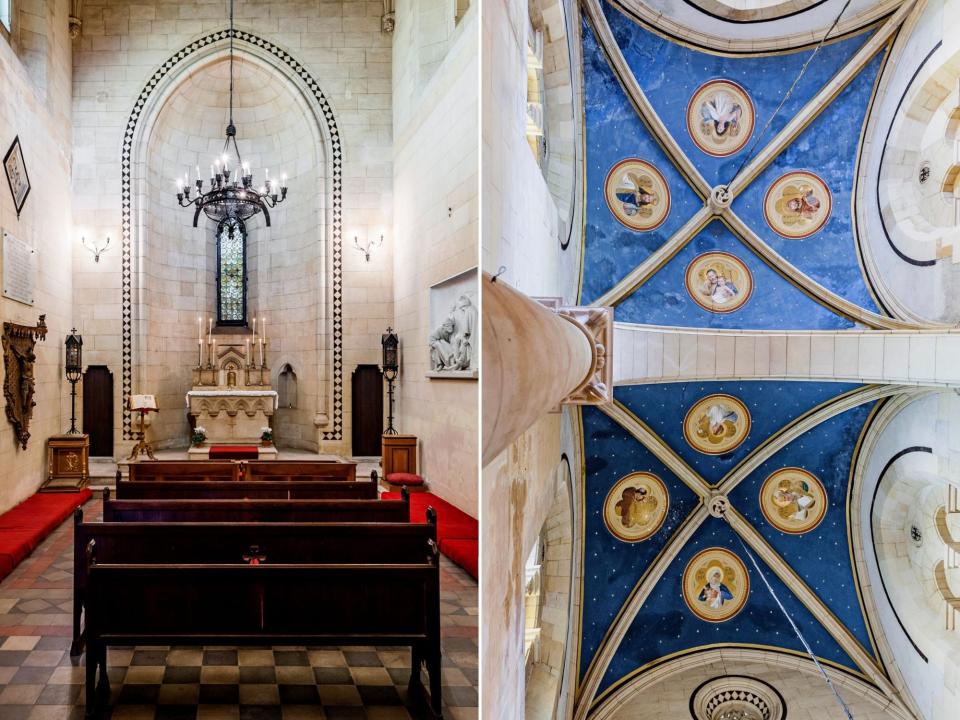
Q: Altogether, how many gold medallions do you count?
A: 8